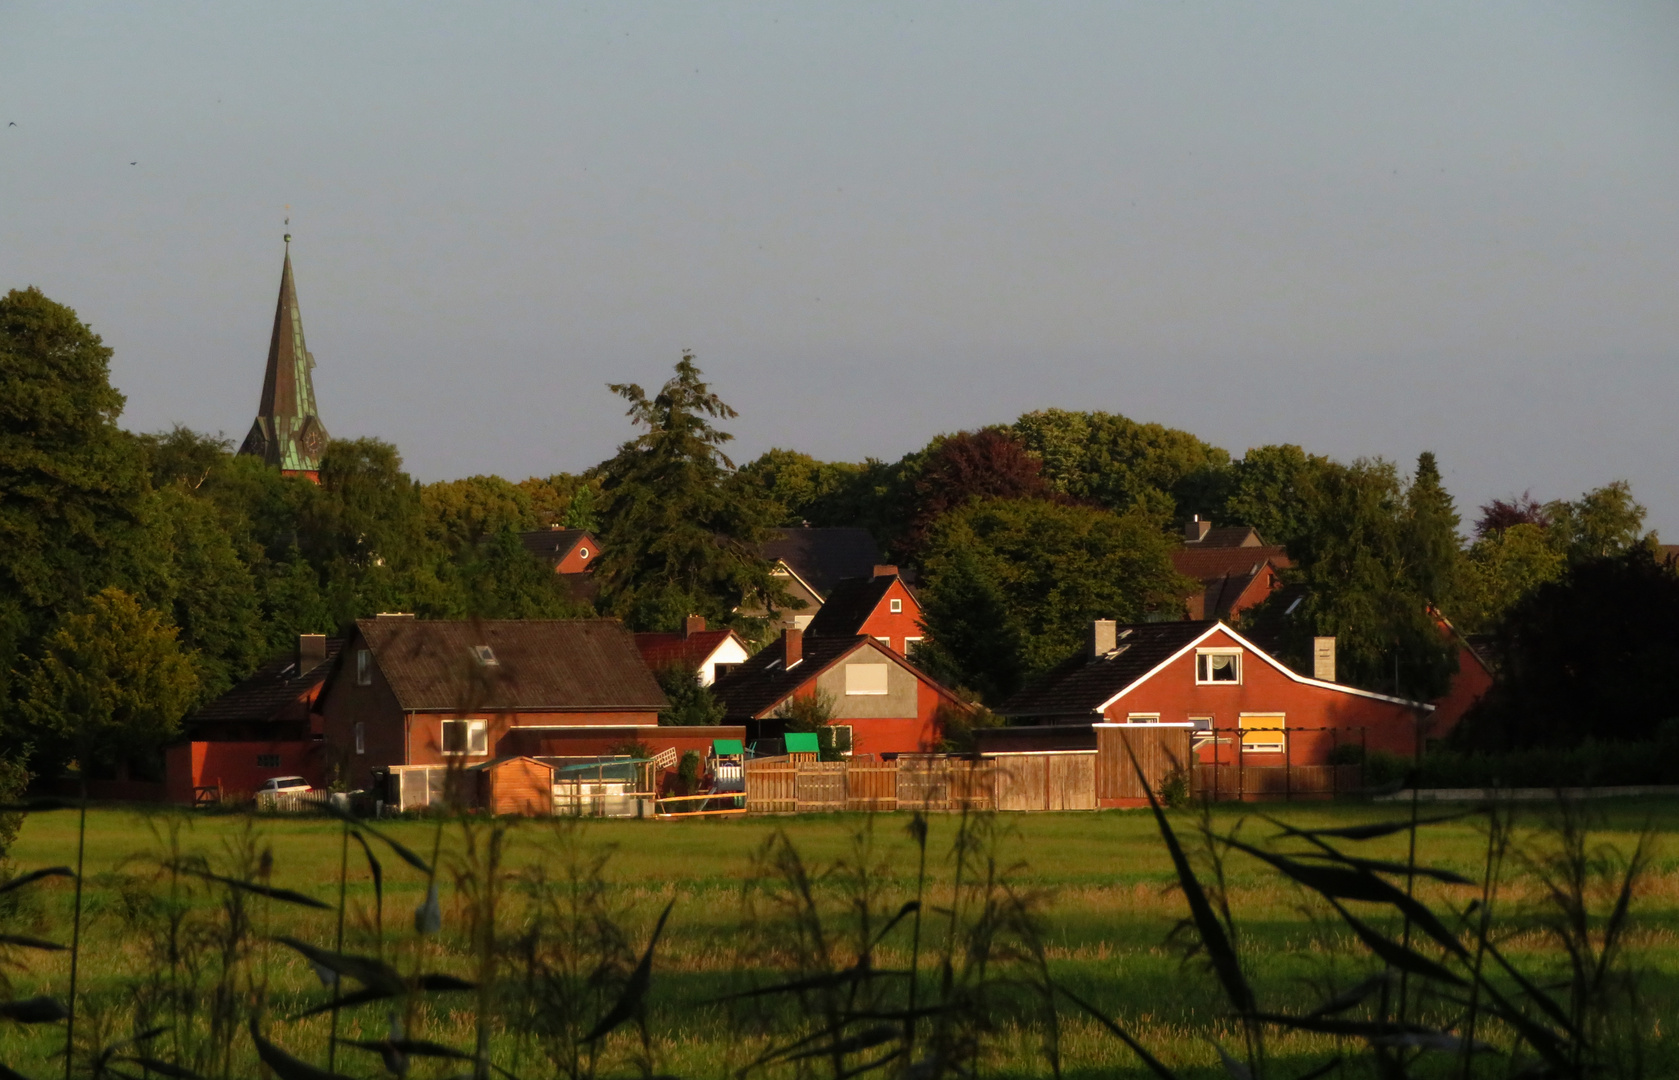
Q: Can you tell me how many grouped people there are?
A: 0